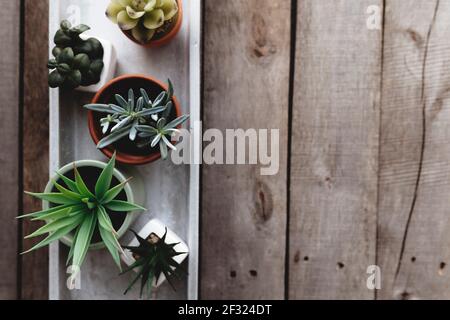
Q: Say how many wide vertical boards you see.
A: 3